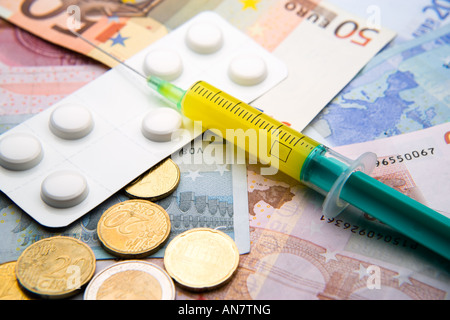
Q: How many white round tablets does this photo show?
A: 7